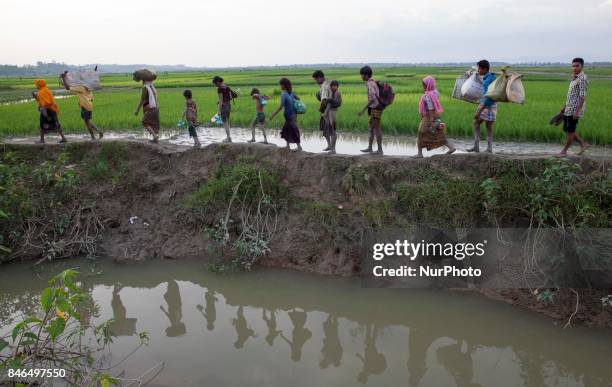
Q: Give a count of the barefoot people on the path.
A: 12